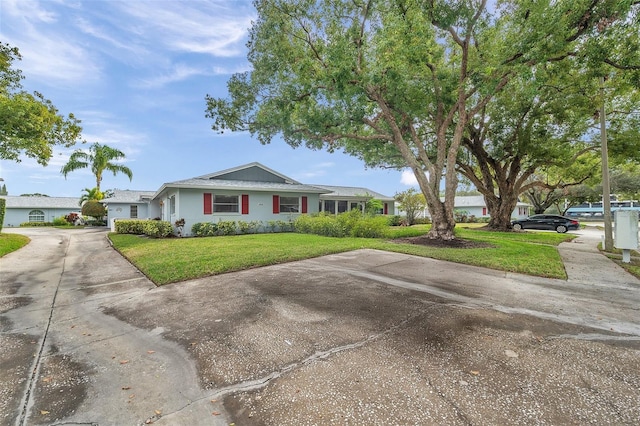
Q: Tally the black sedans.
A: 1